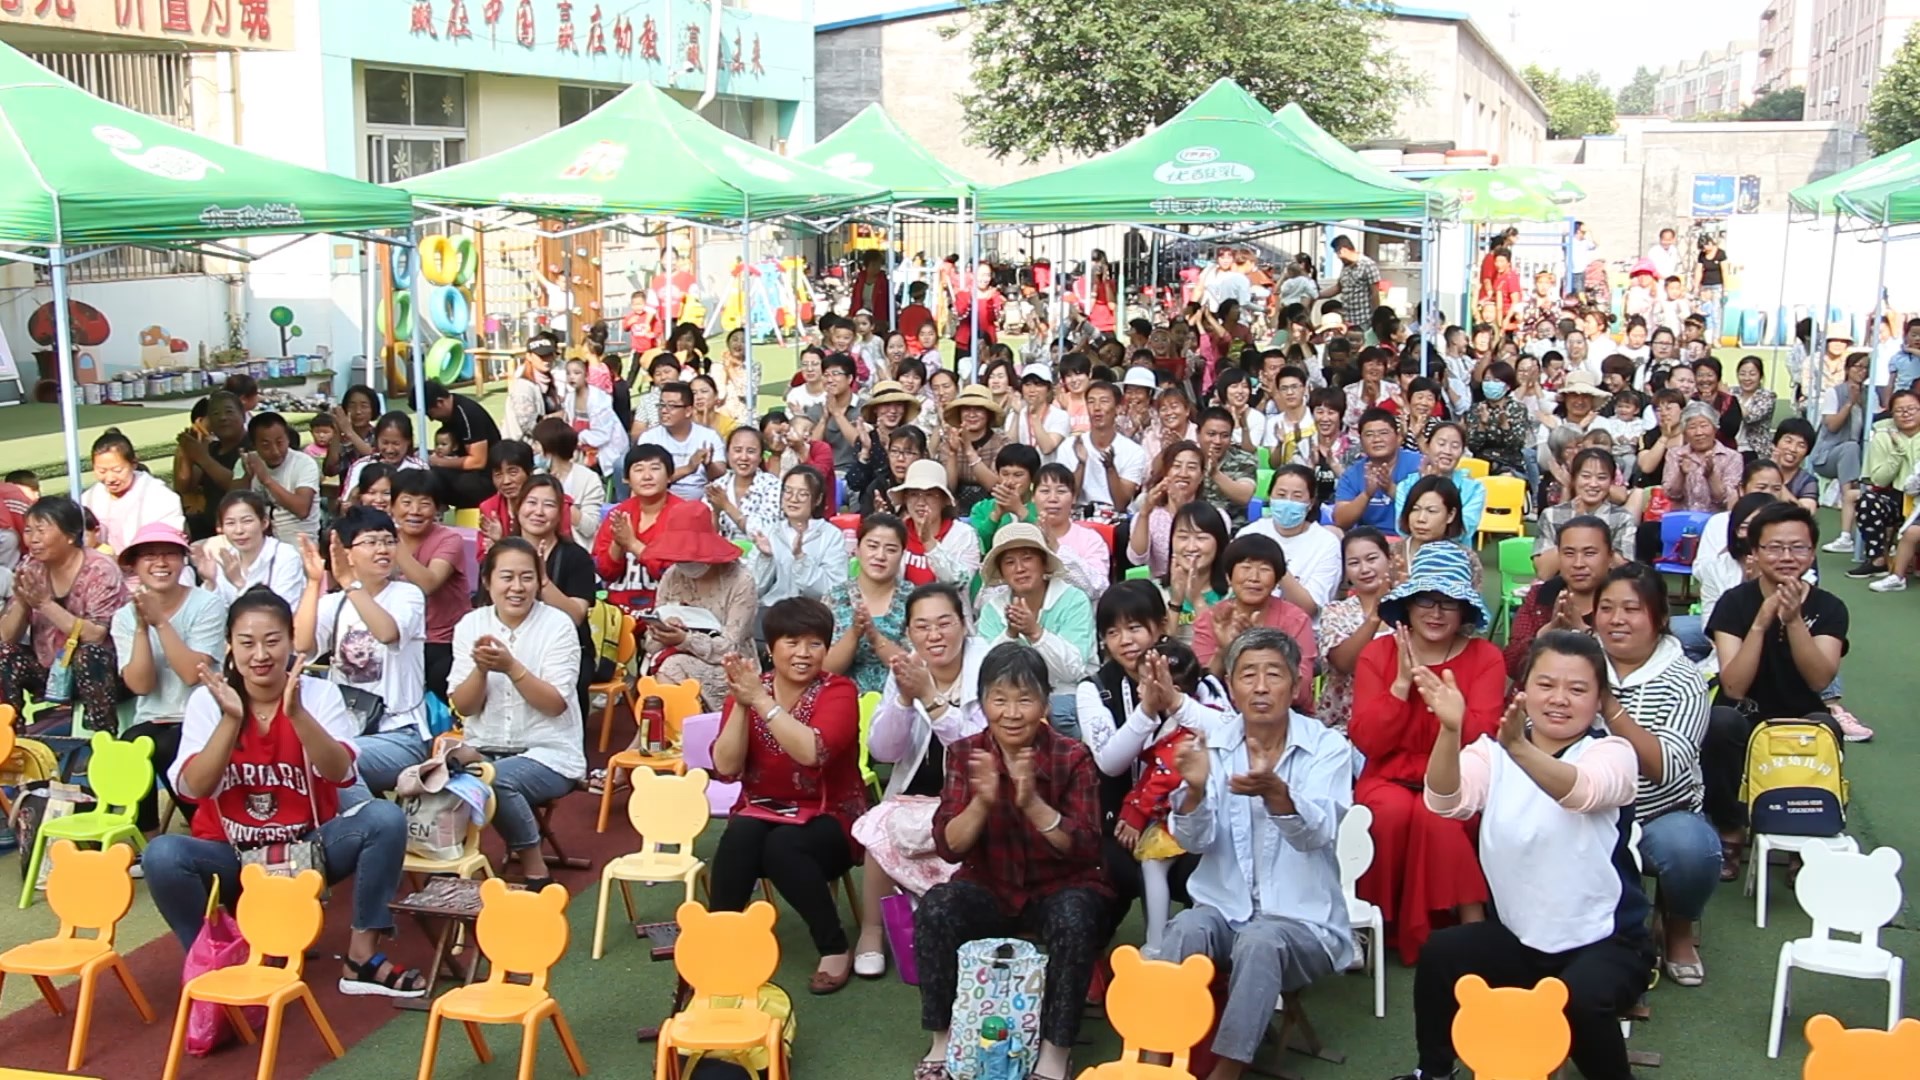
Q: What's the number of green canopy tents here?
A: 7